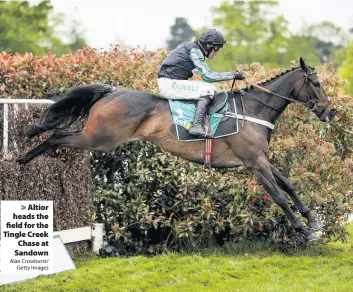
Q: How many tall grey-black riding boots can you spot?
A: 1